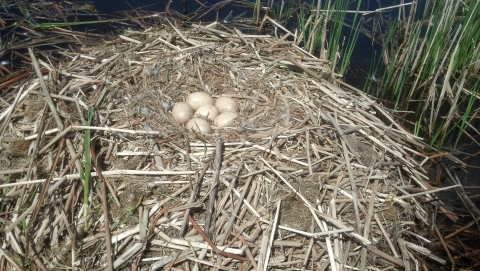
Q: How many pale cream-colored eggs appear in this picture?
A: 6